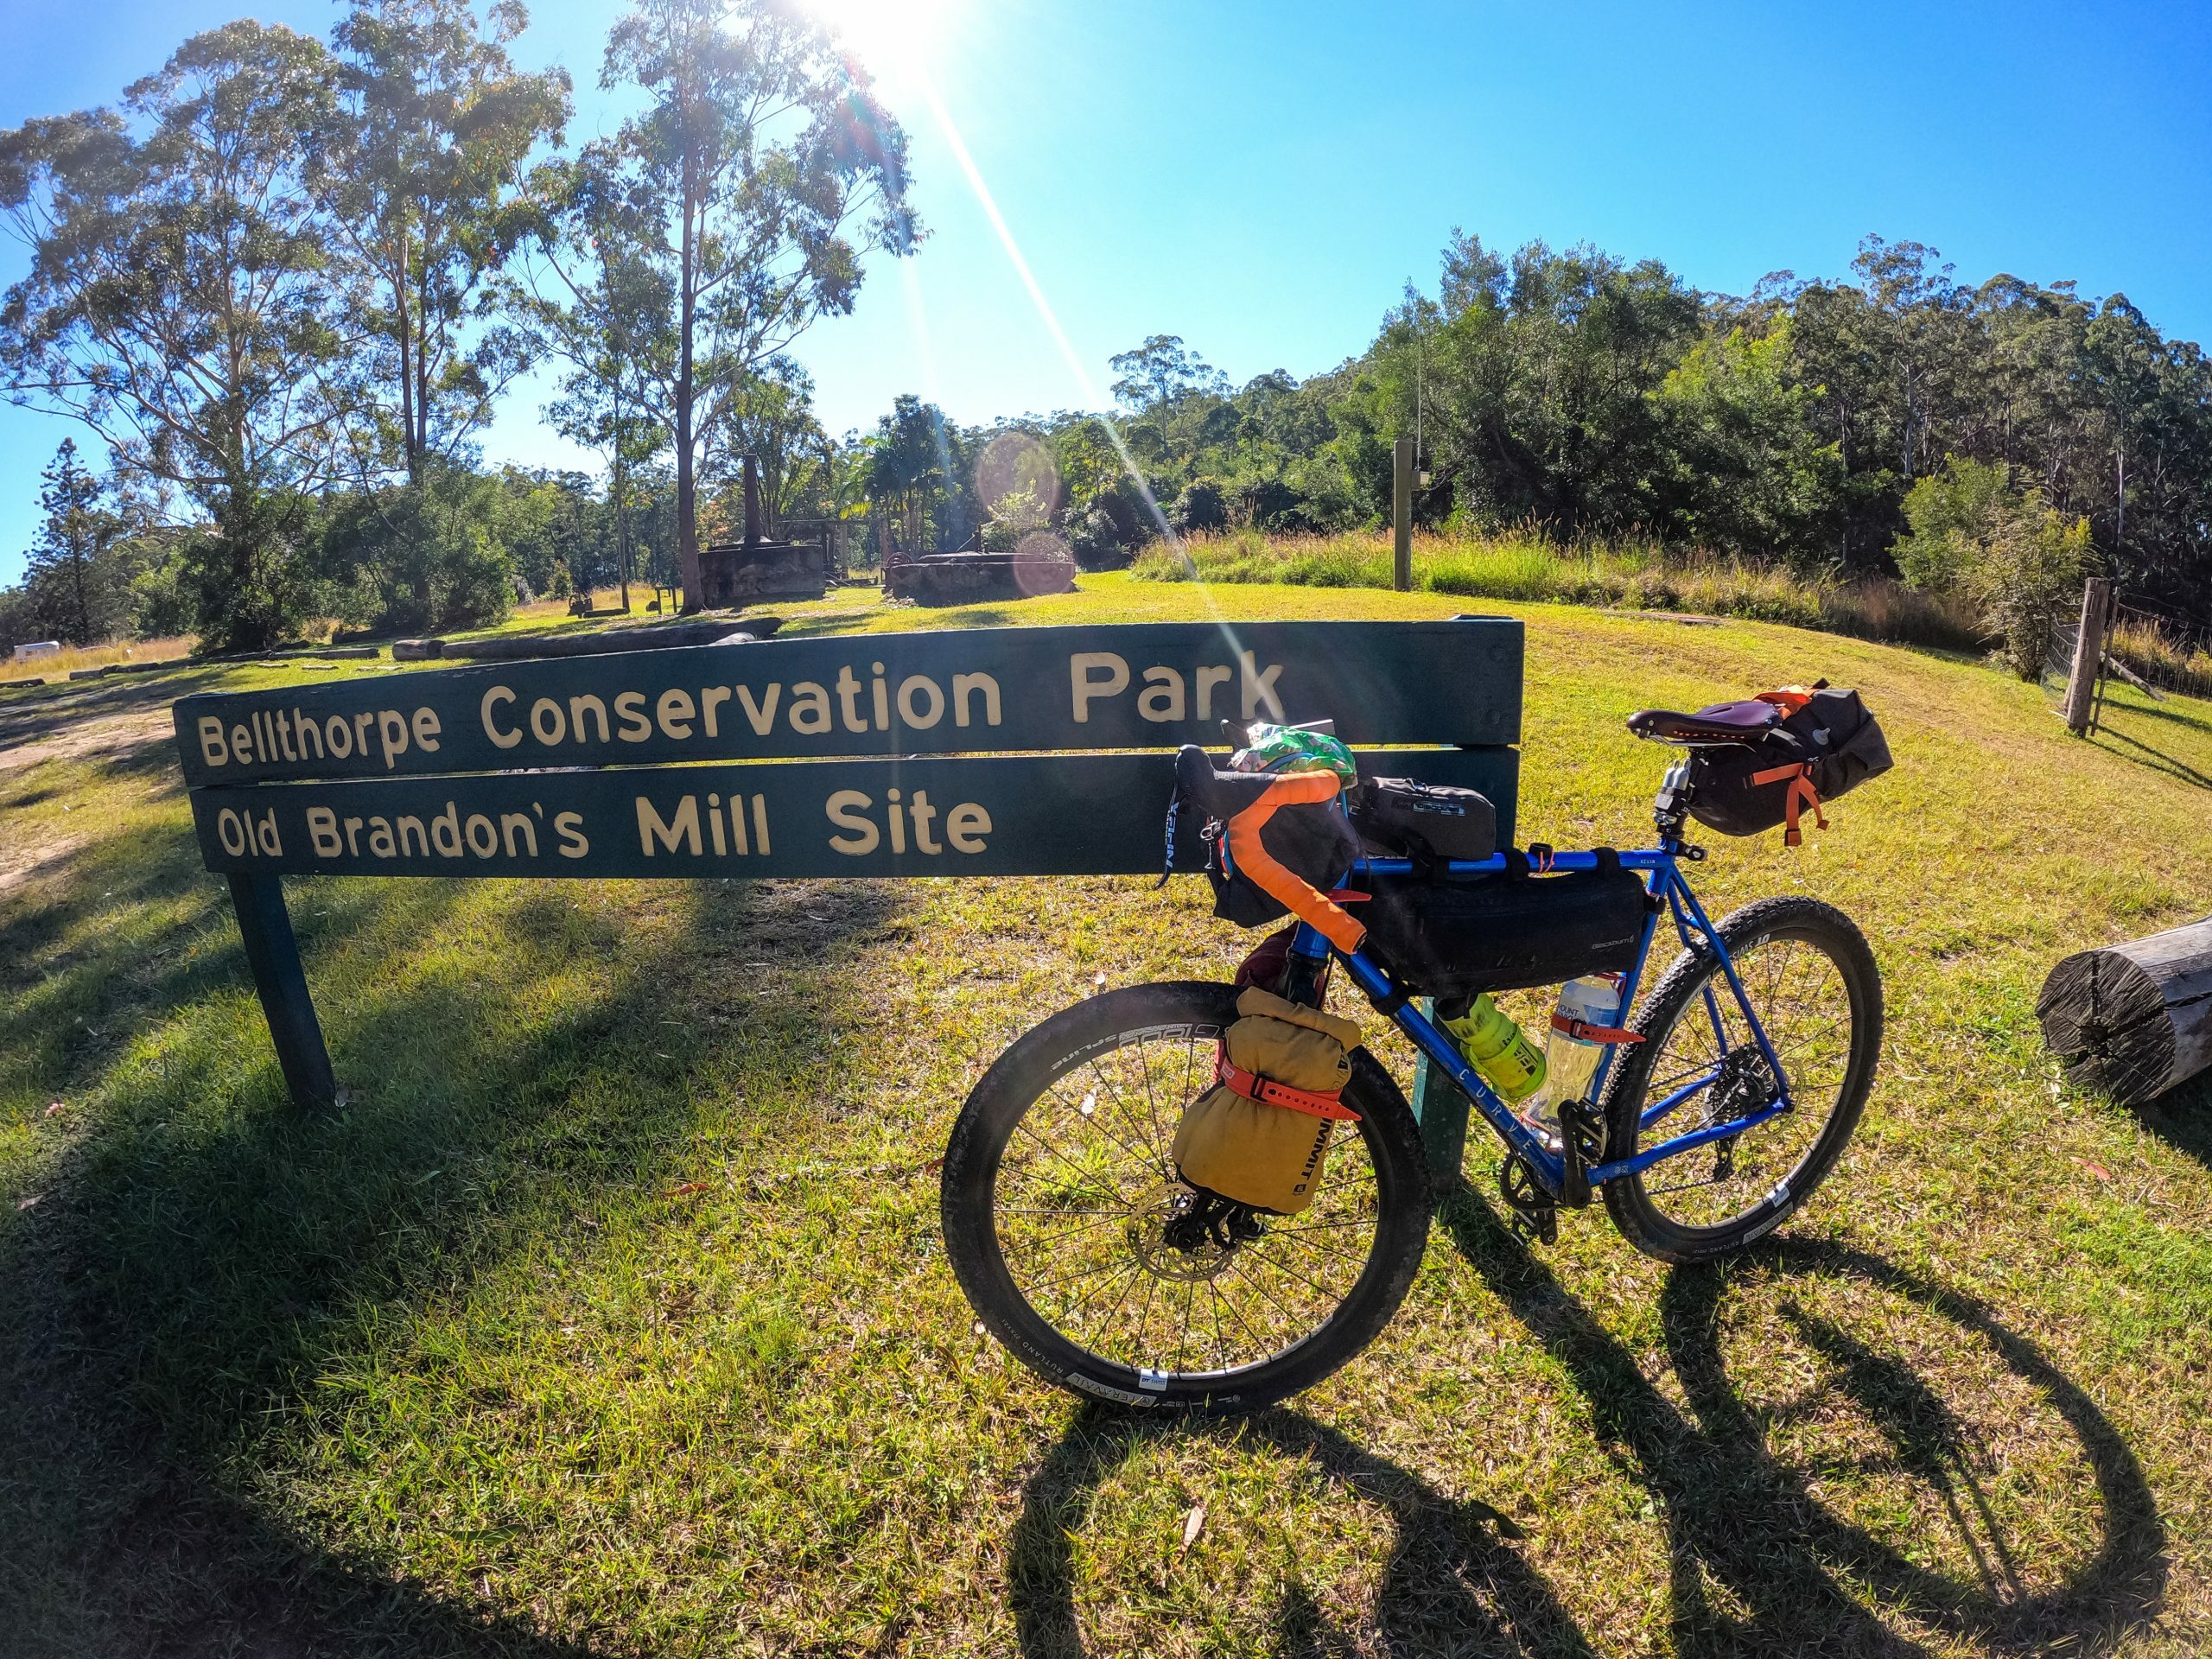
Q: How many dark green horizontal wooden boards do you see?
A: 2